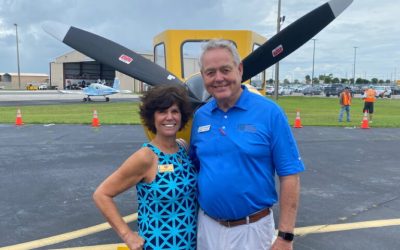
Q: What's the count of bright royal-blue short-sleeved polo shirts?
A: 1